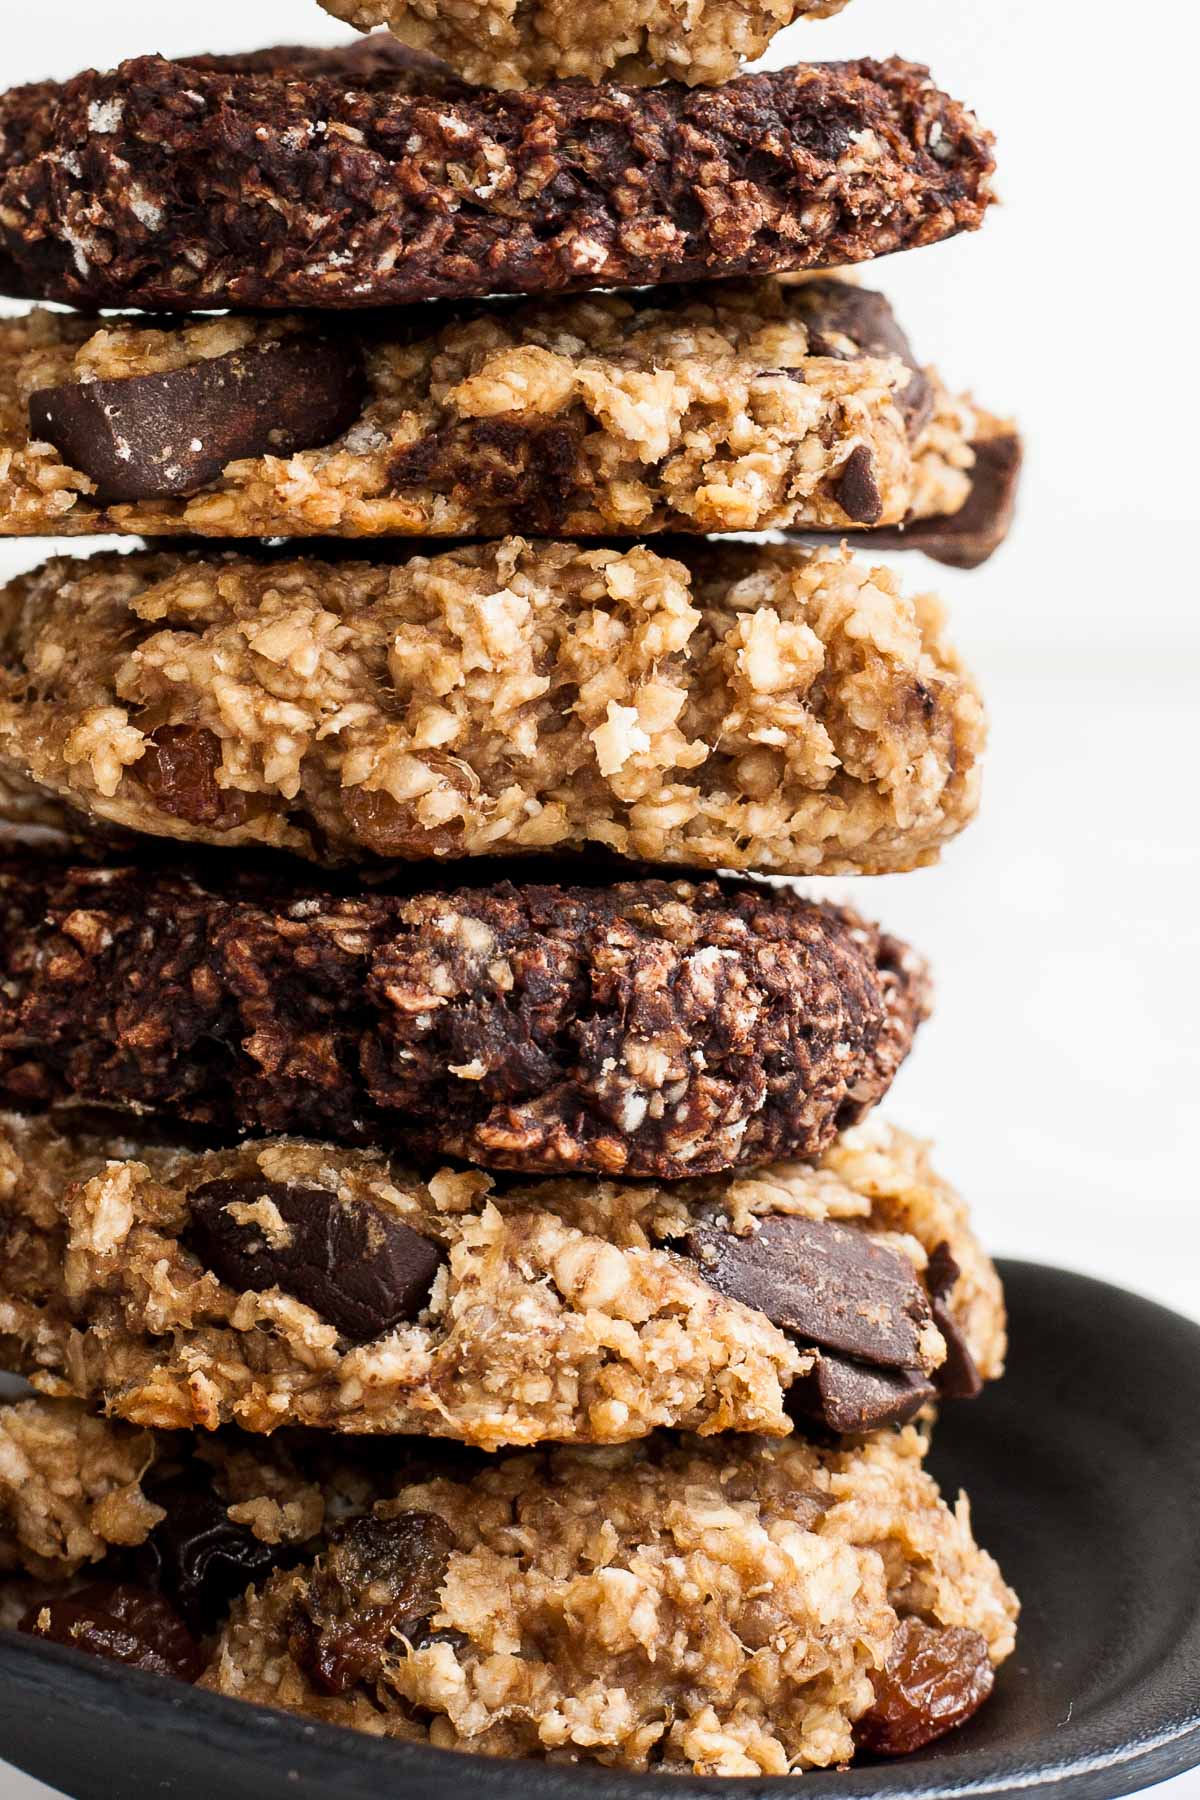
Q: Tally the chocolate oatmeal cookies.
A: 2